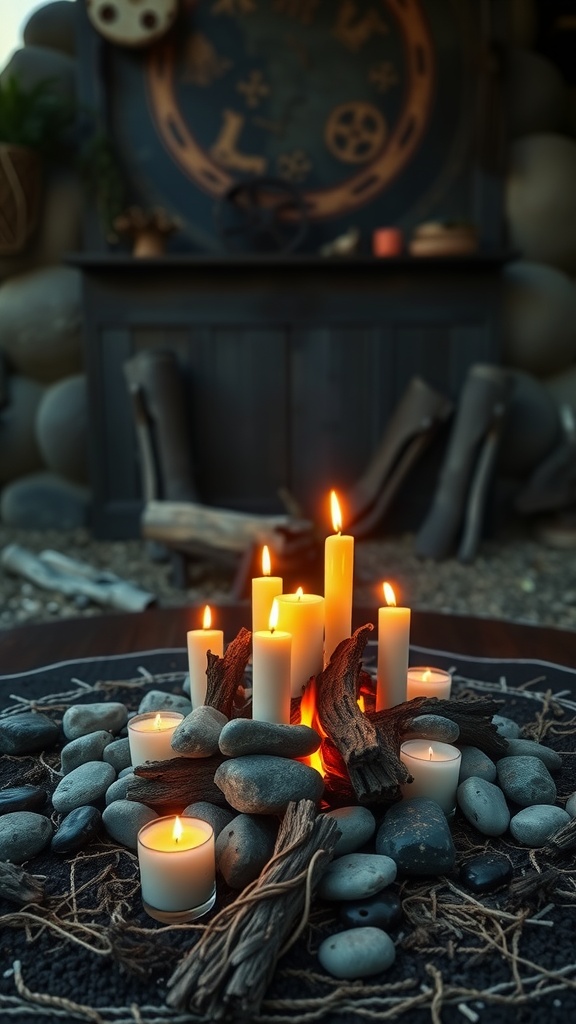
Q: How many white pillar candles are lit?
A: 6